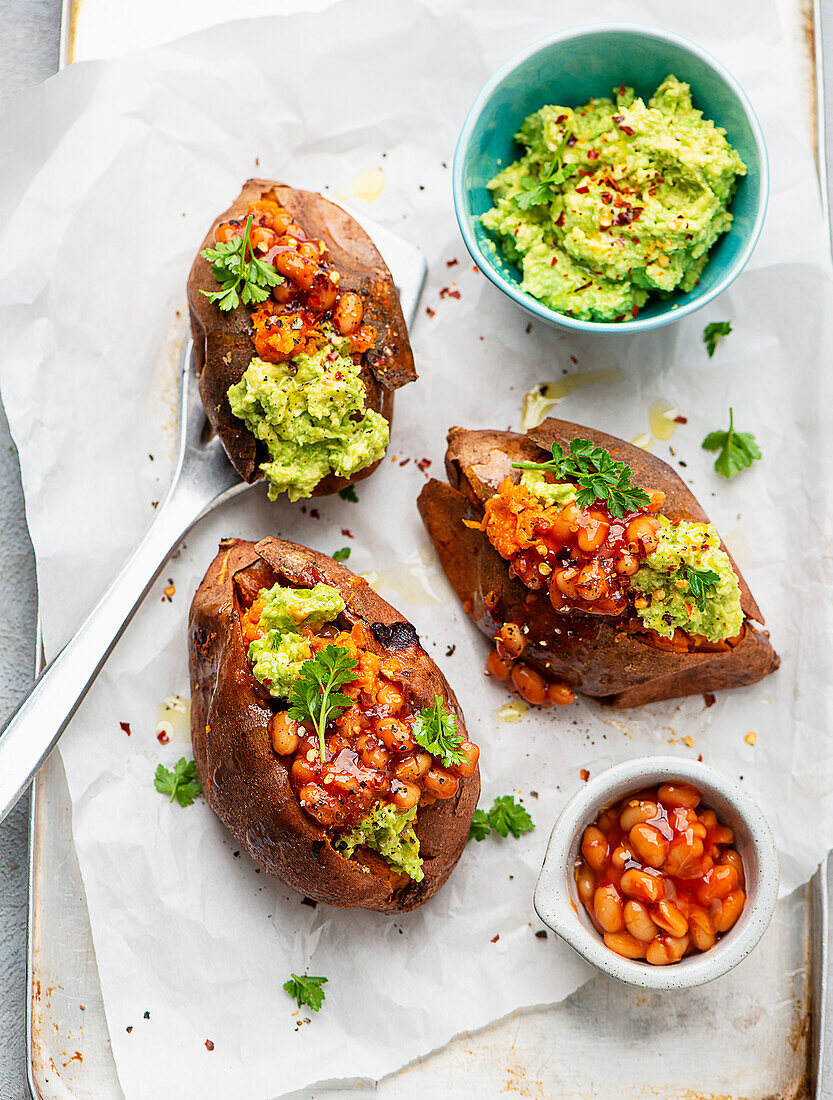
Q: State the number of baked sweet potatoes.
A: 3